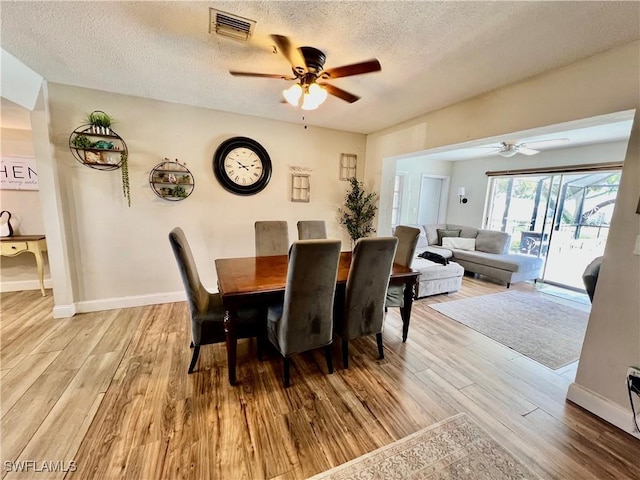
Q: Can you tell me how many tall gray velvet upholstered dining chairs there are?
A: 6